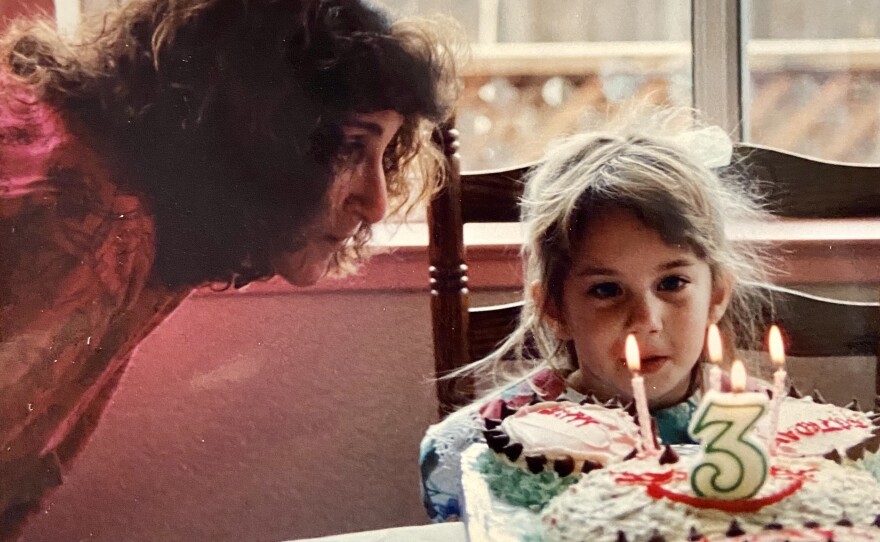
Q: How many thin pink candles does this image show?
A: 3